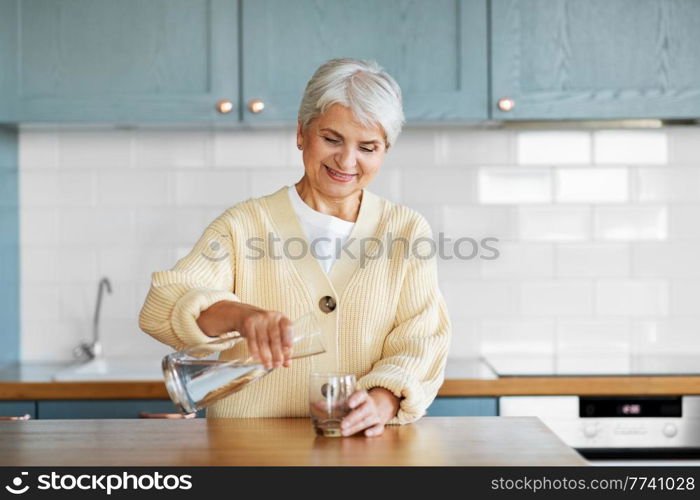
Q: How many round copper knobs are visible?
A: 3